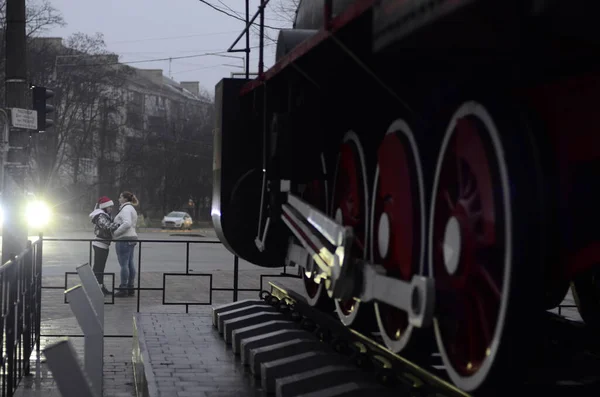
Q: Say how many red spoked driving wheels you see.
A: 4